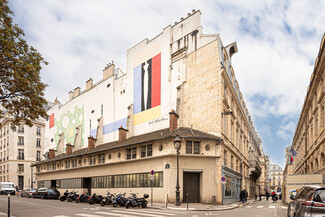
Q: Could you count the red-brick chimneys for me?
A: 5